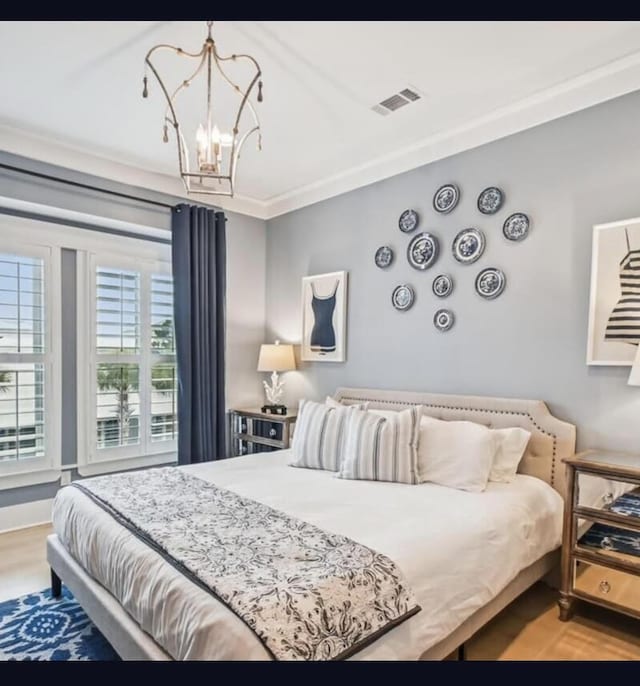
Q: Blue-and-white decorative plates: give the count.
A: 11